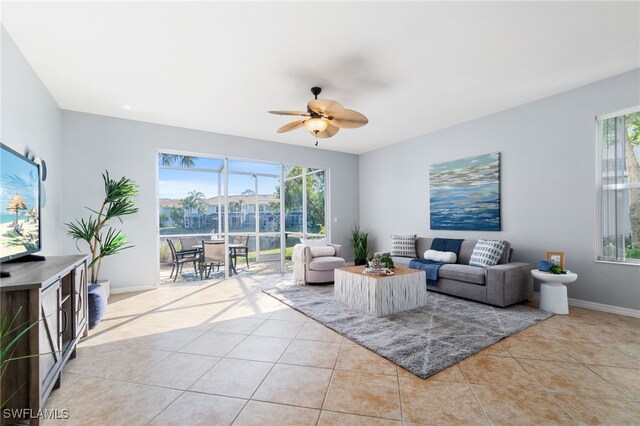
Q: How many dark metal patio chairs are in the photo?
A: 4